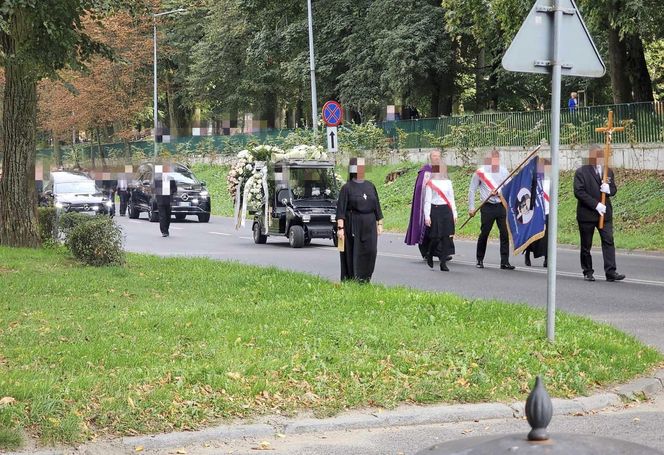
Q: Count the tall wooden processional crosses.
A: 1